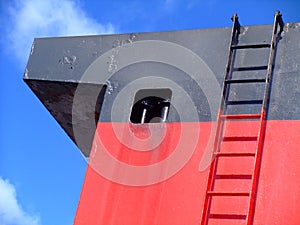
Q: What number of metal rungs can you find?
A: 5